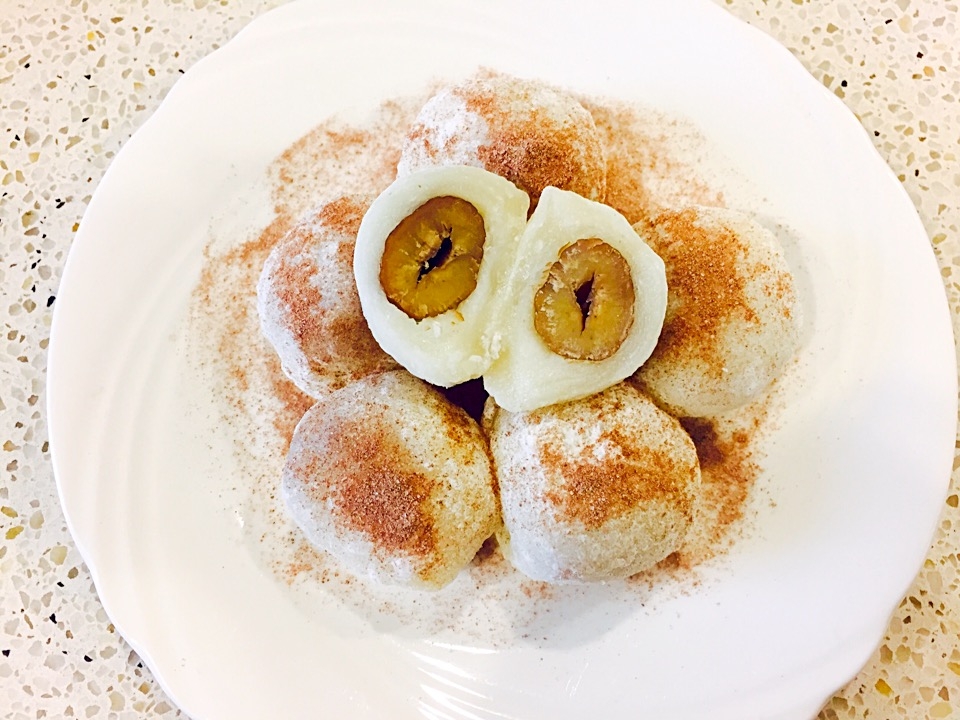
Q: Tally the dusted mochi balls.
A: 5